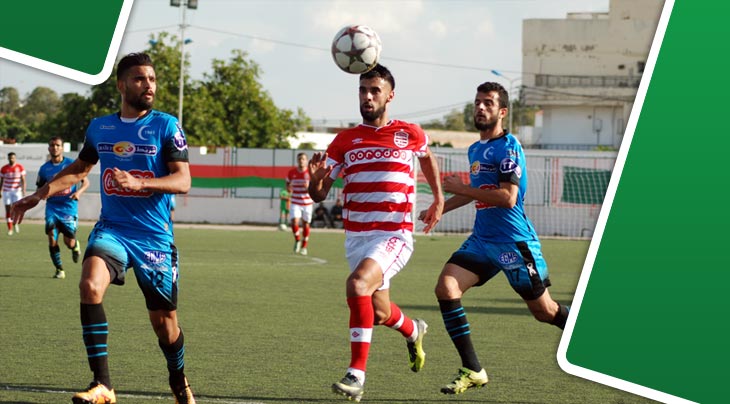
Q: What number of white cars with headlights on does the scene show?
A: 0